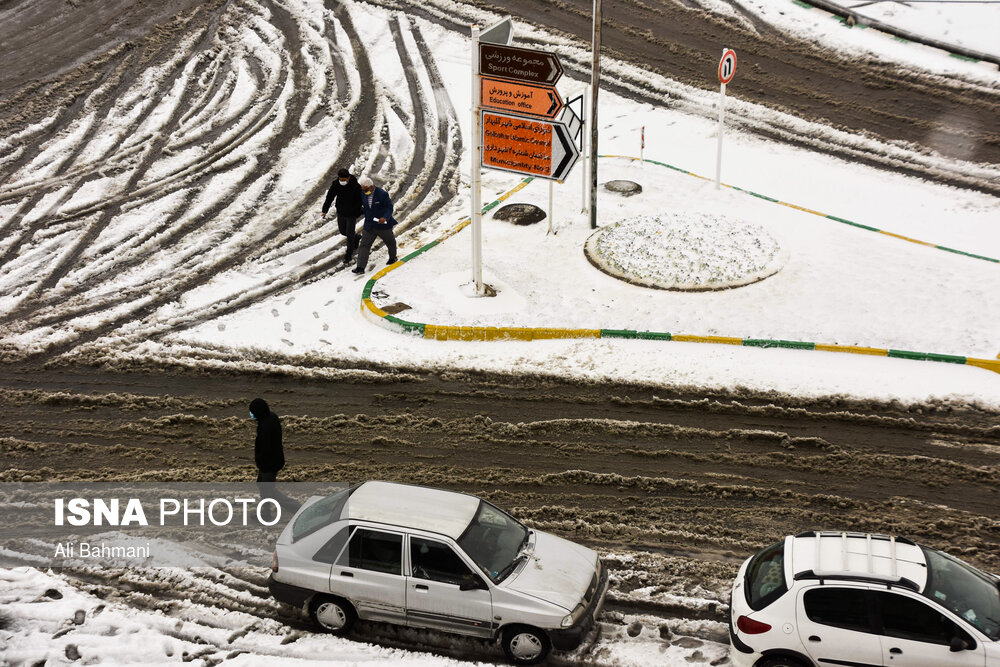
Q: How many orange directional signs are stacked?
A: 2